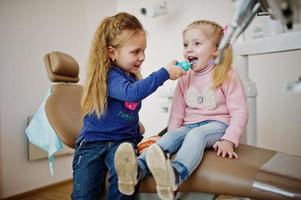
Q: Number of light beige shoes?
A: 2